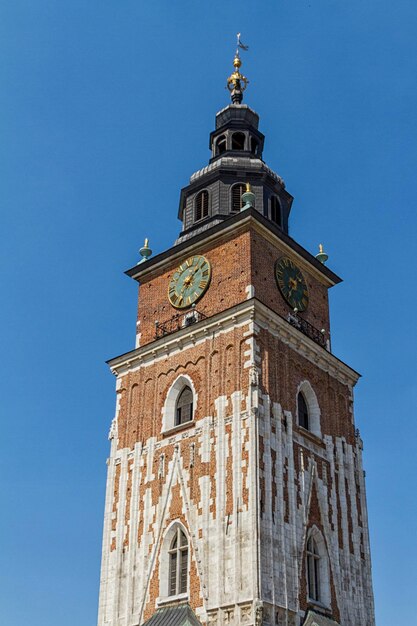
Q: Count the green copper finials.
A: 3